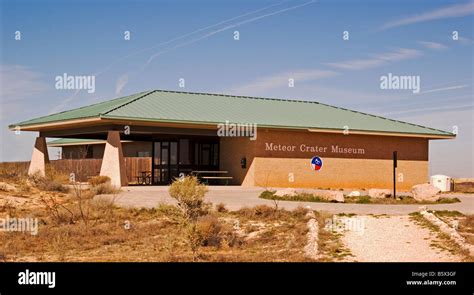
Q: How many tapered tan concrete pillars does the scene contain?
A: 2